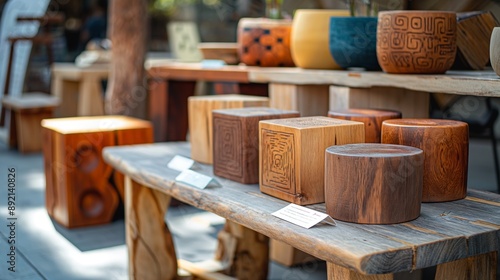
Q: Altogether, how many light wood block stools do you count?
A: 2